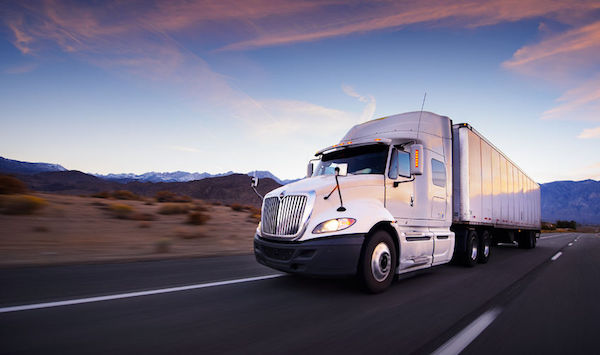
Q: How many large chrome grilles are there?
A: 1